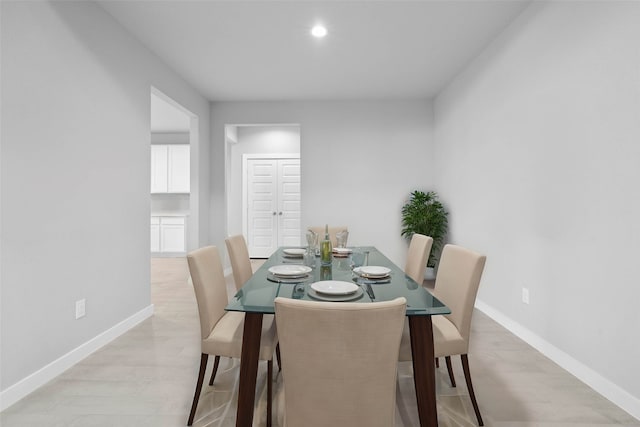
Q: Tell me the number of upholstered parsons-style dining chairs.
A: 6